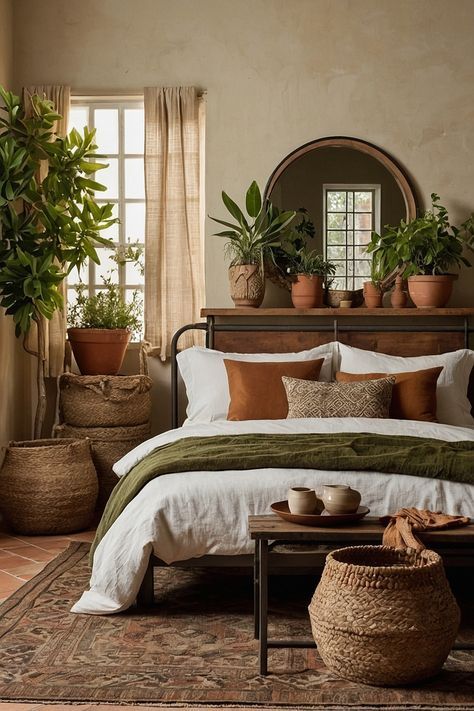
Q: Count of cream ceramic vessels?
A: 2